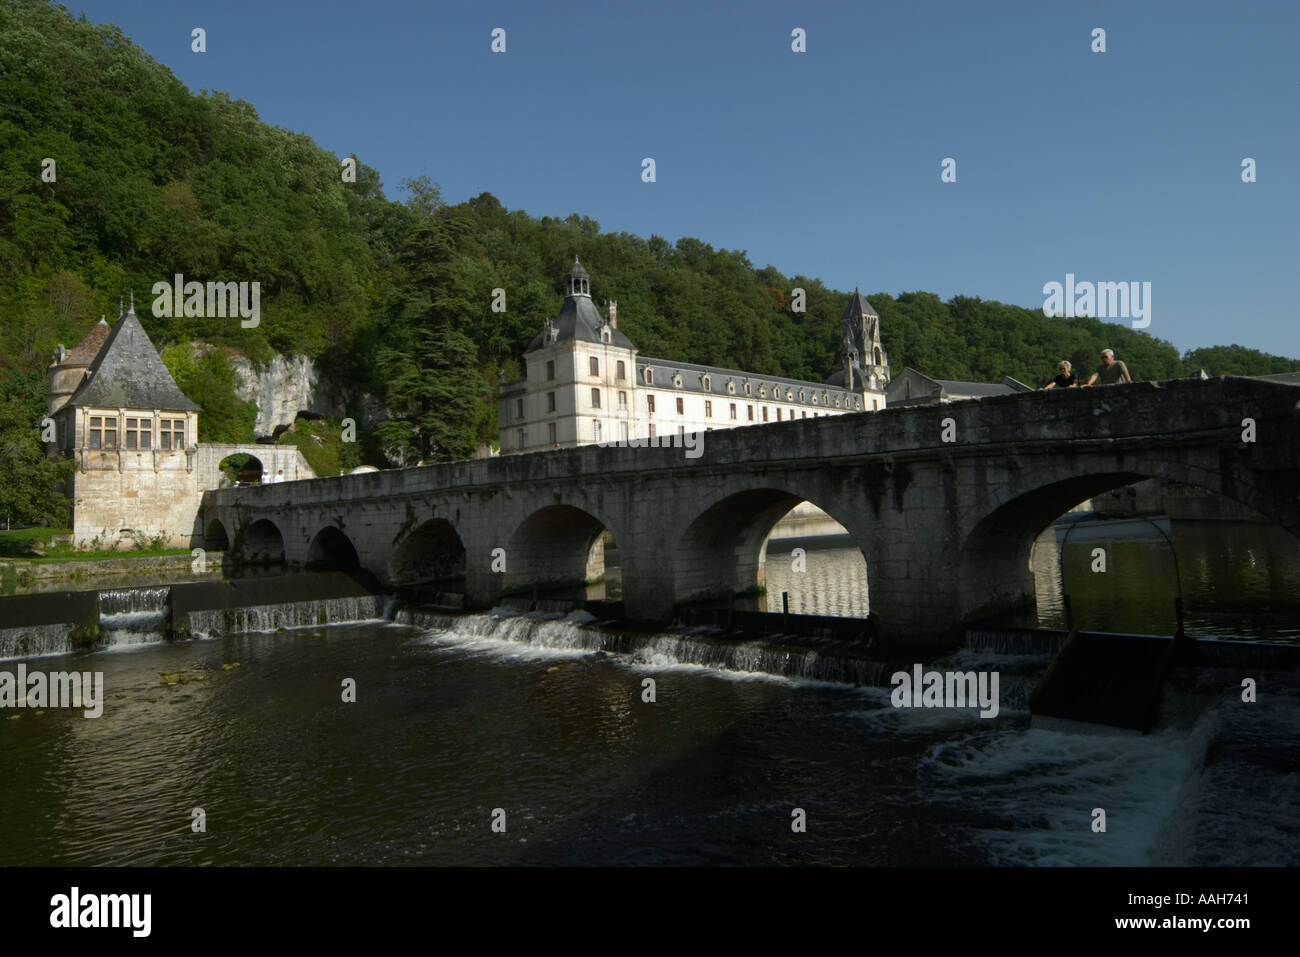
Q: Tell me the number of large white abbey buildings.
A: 1